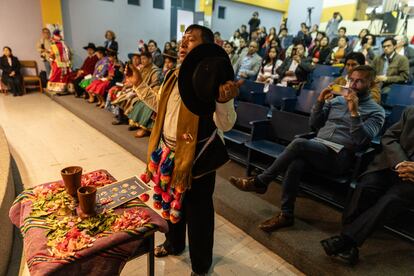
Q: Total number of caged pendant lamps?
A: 0